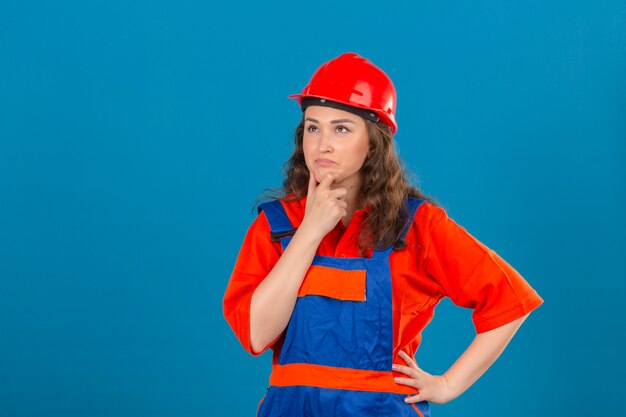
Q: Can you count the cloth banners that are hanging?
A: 0